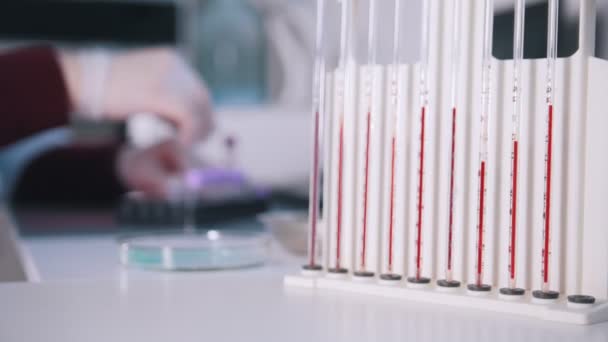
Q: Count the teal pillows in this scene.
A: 0